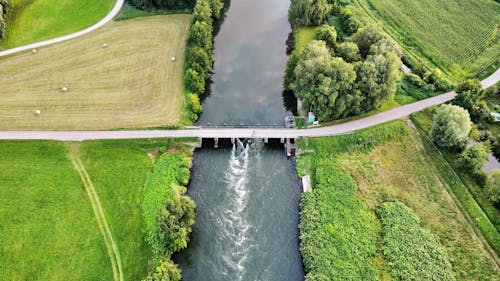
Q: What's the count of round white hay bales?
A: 5